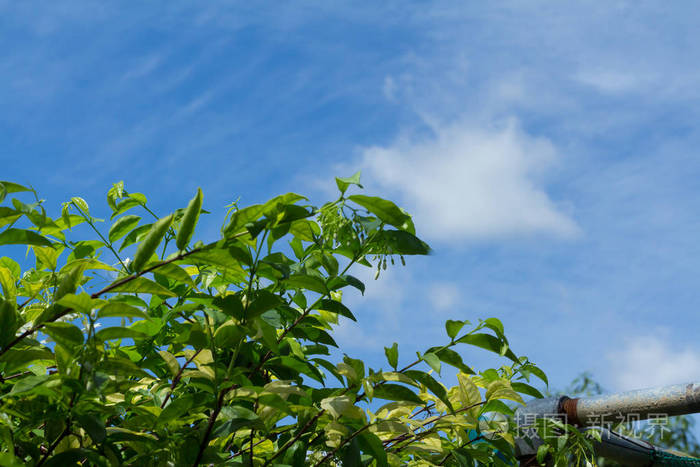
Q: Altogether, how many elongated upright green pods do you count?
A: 2